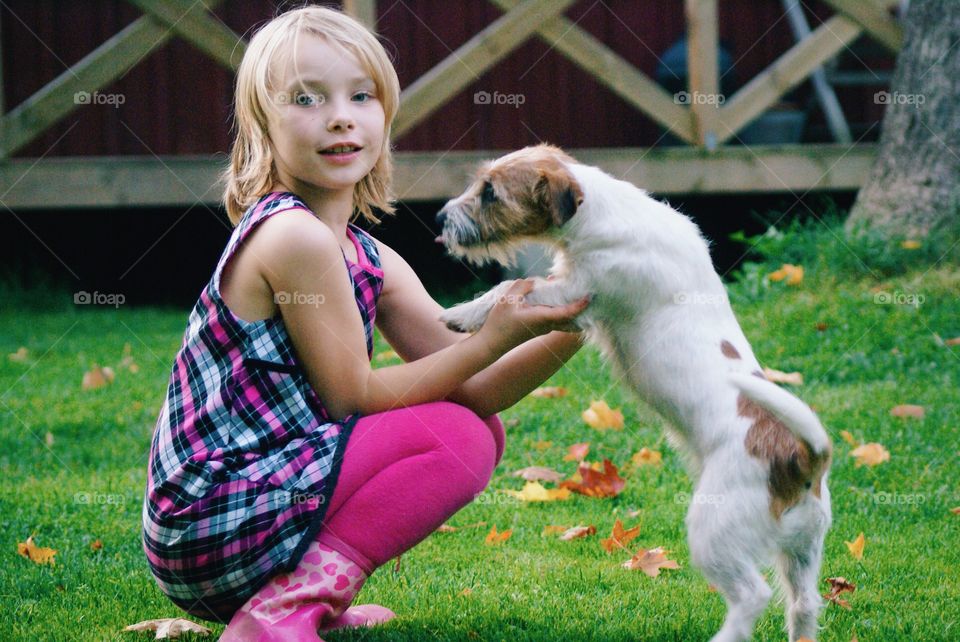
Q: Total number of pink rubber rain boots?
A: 2